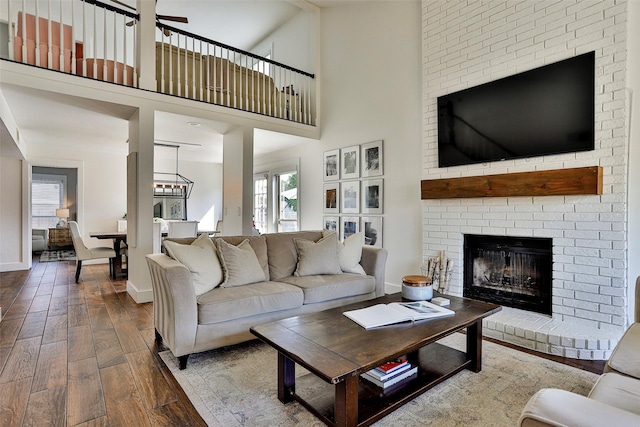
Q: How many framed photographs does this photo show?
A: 9